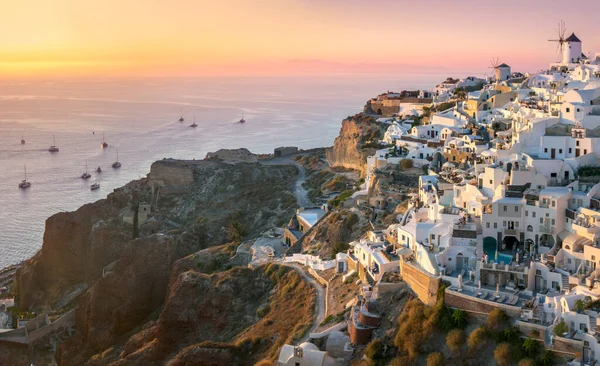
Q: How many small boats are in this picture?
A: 11